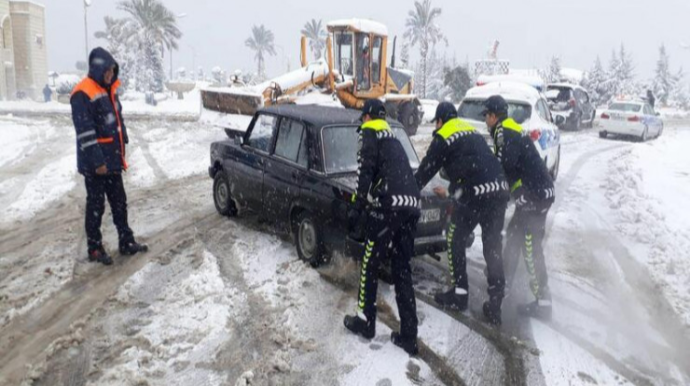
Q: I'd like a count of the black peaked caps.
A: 3